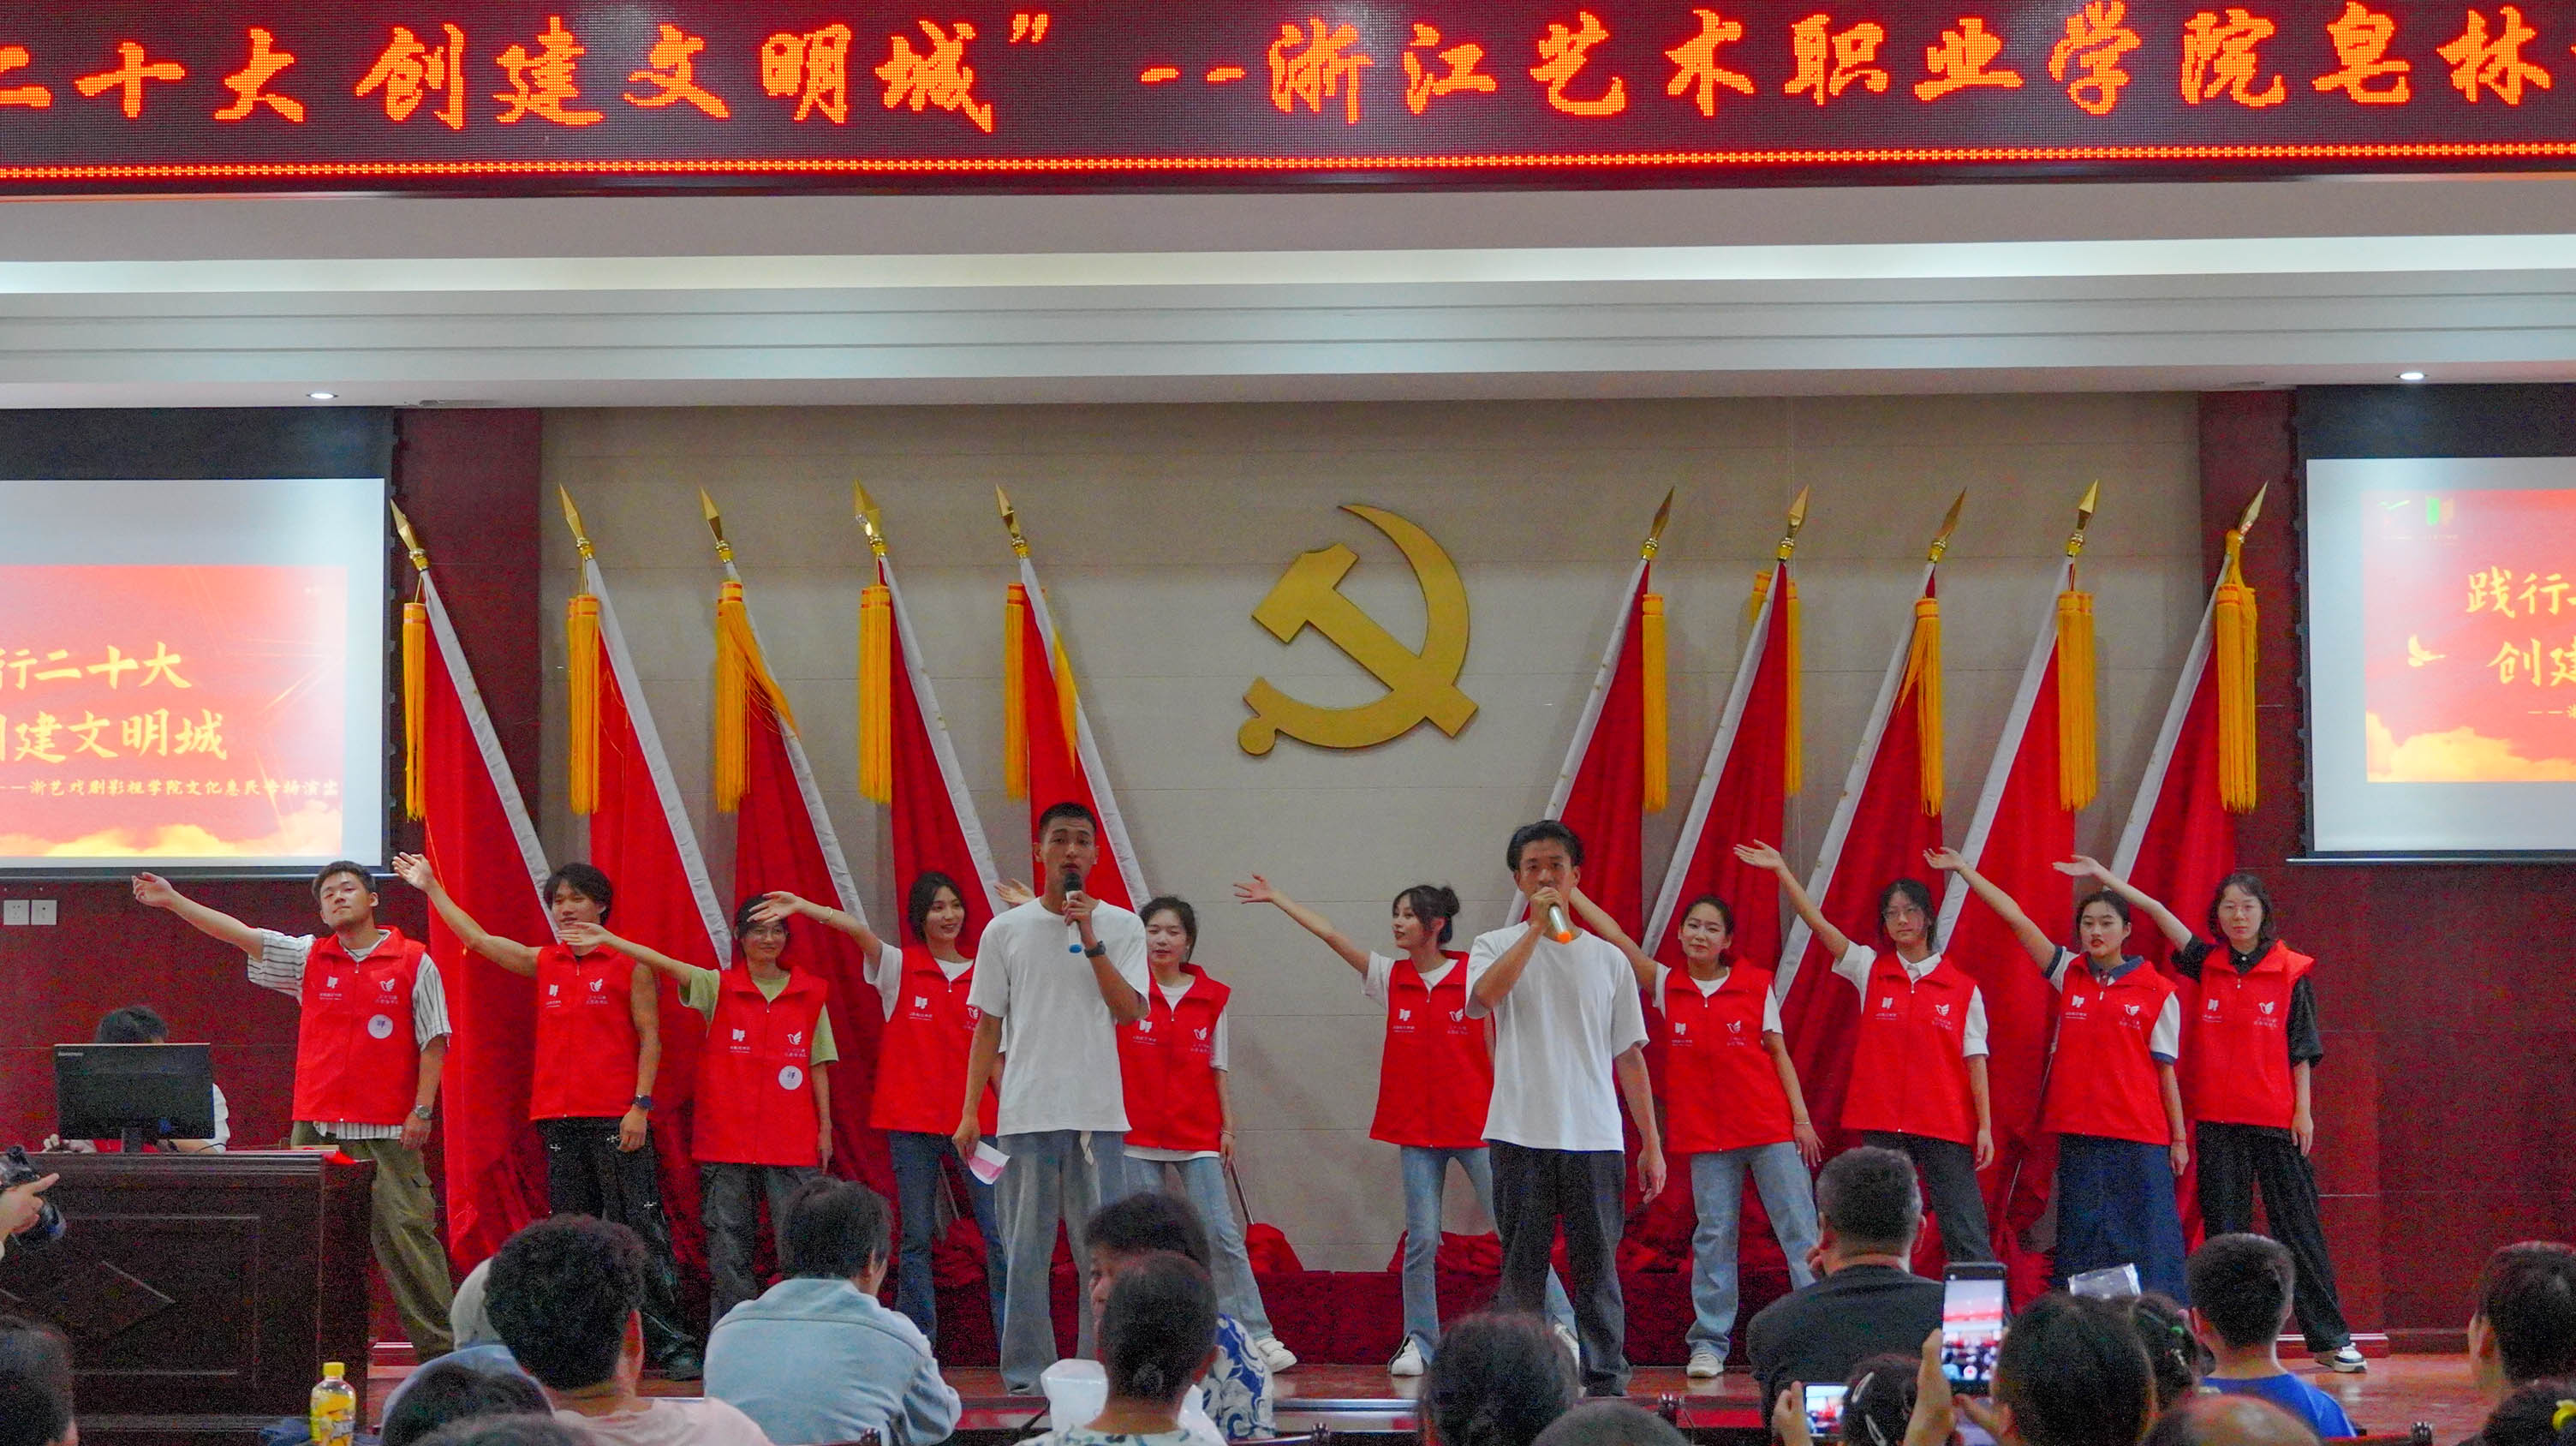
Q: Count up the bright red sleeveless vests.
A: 10